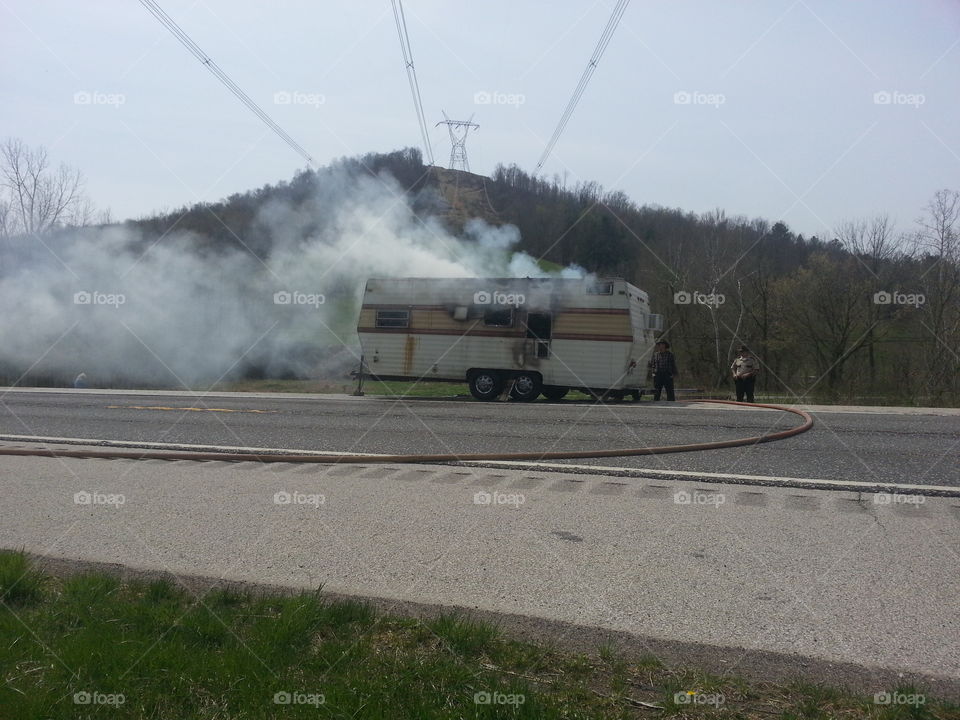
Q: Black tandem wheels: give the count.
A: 2